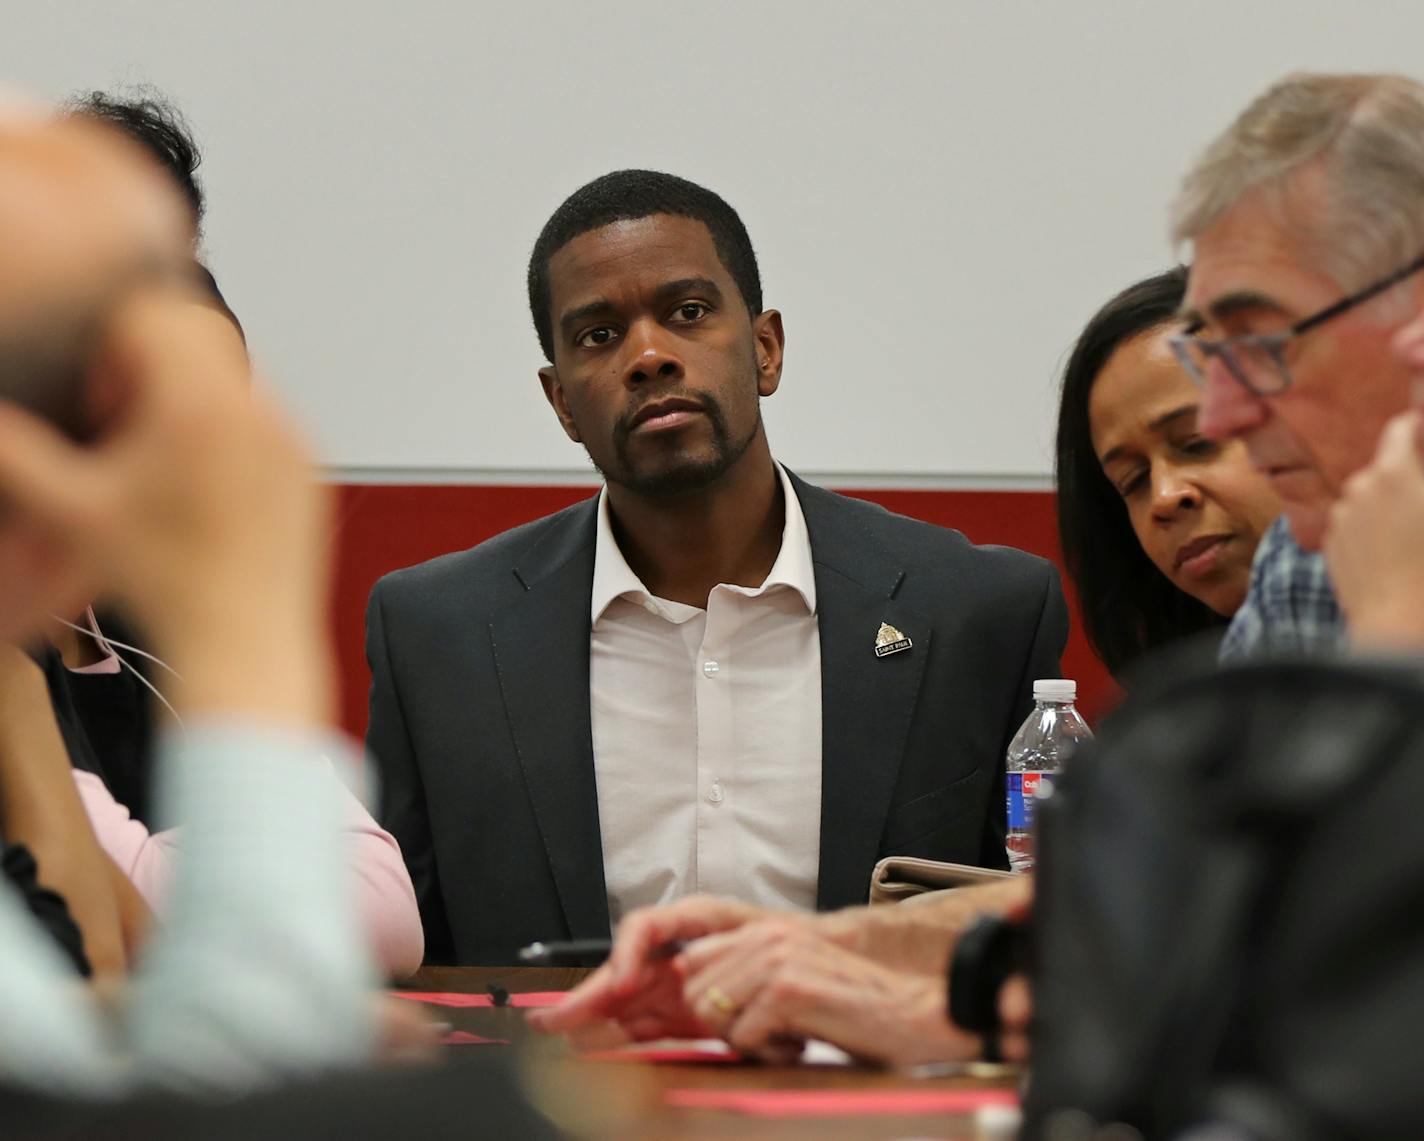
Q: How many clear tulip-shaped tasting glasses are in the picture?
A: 0